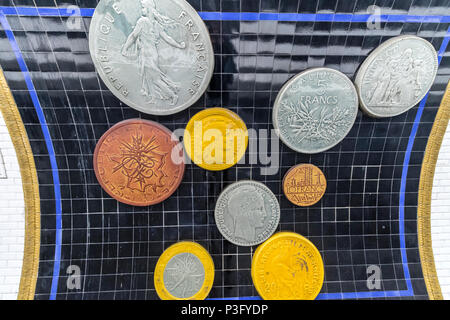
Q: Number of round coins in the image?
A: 9